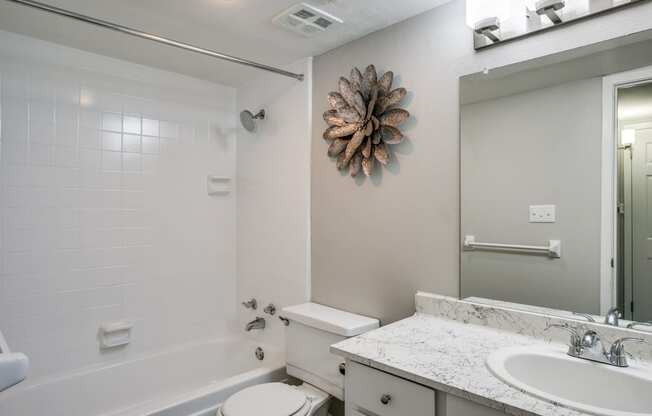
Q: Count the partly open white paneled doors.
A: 1